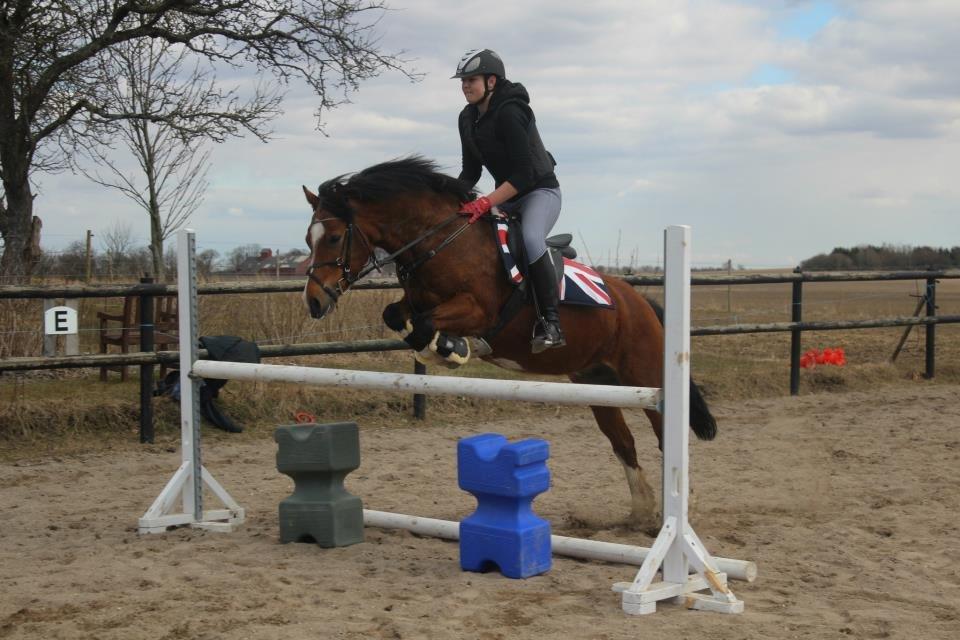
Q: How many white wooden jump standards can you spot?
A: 2